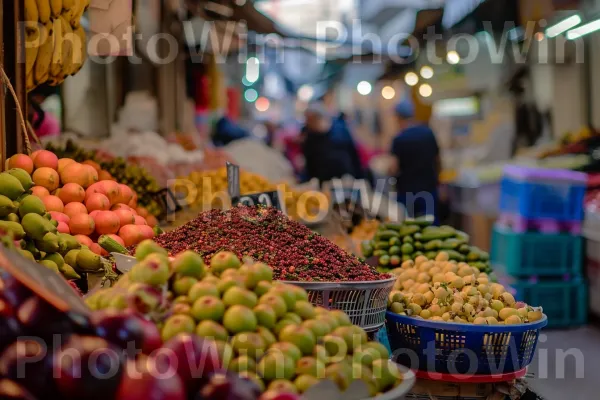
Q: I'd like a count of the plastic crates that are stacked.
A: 3